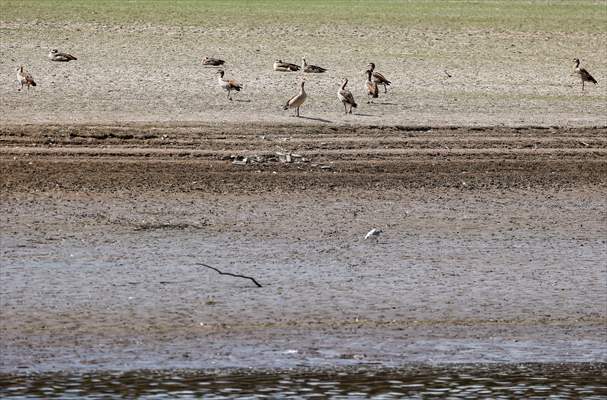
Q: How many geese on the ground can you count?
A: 11